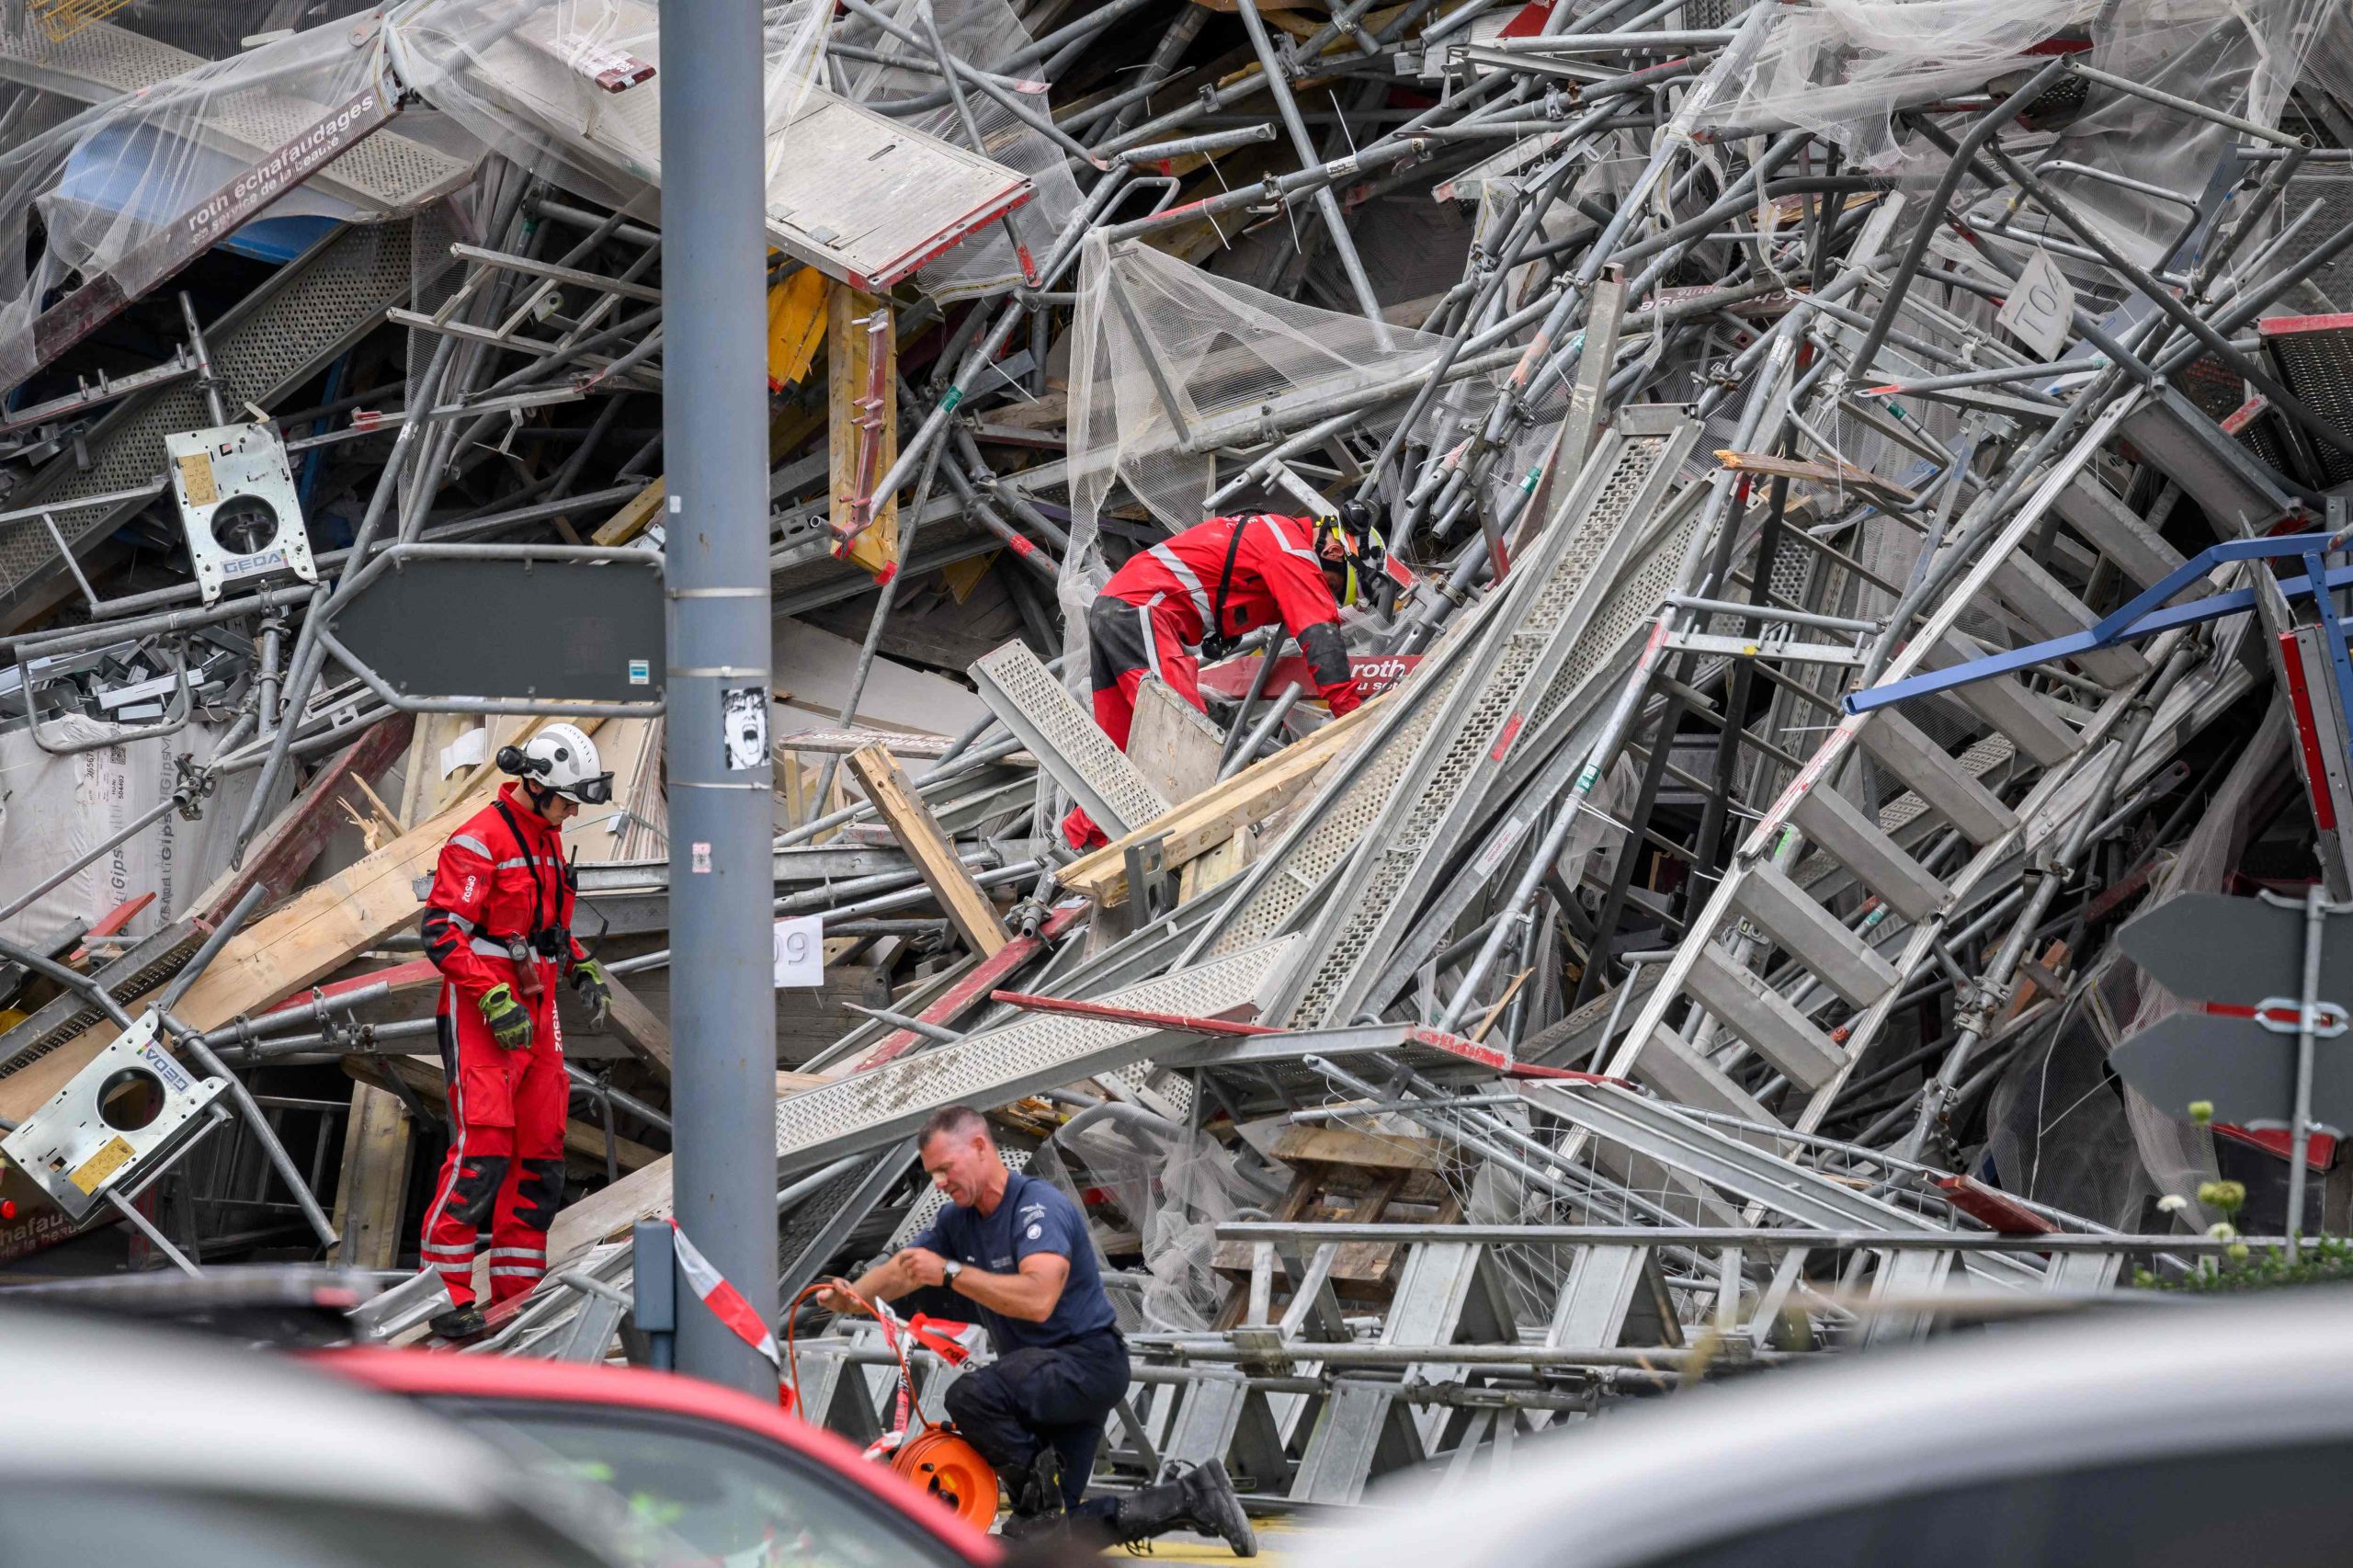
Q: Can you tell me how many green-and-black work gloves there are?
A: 2